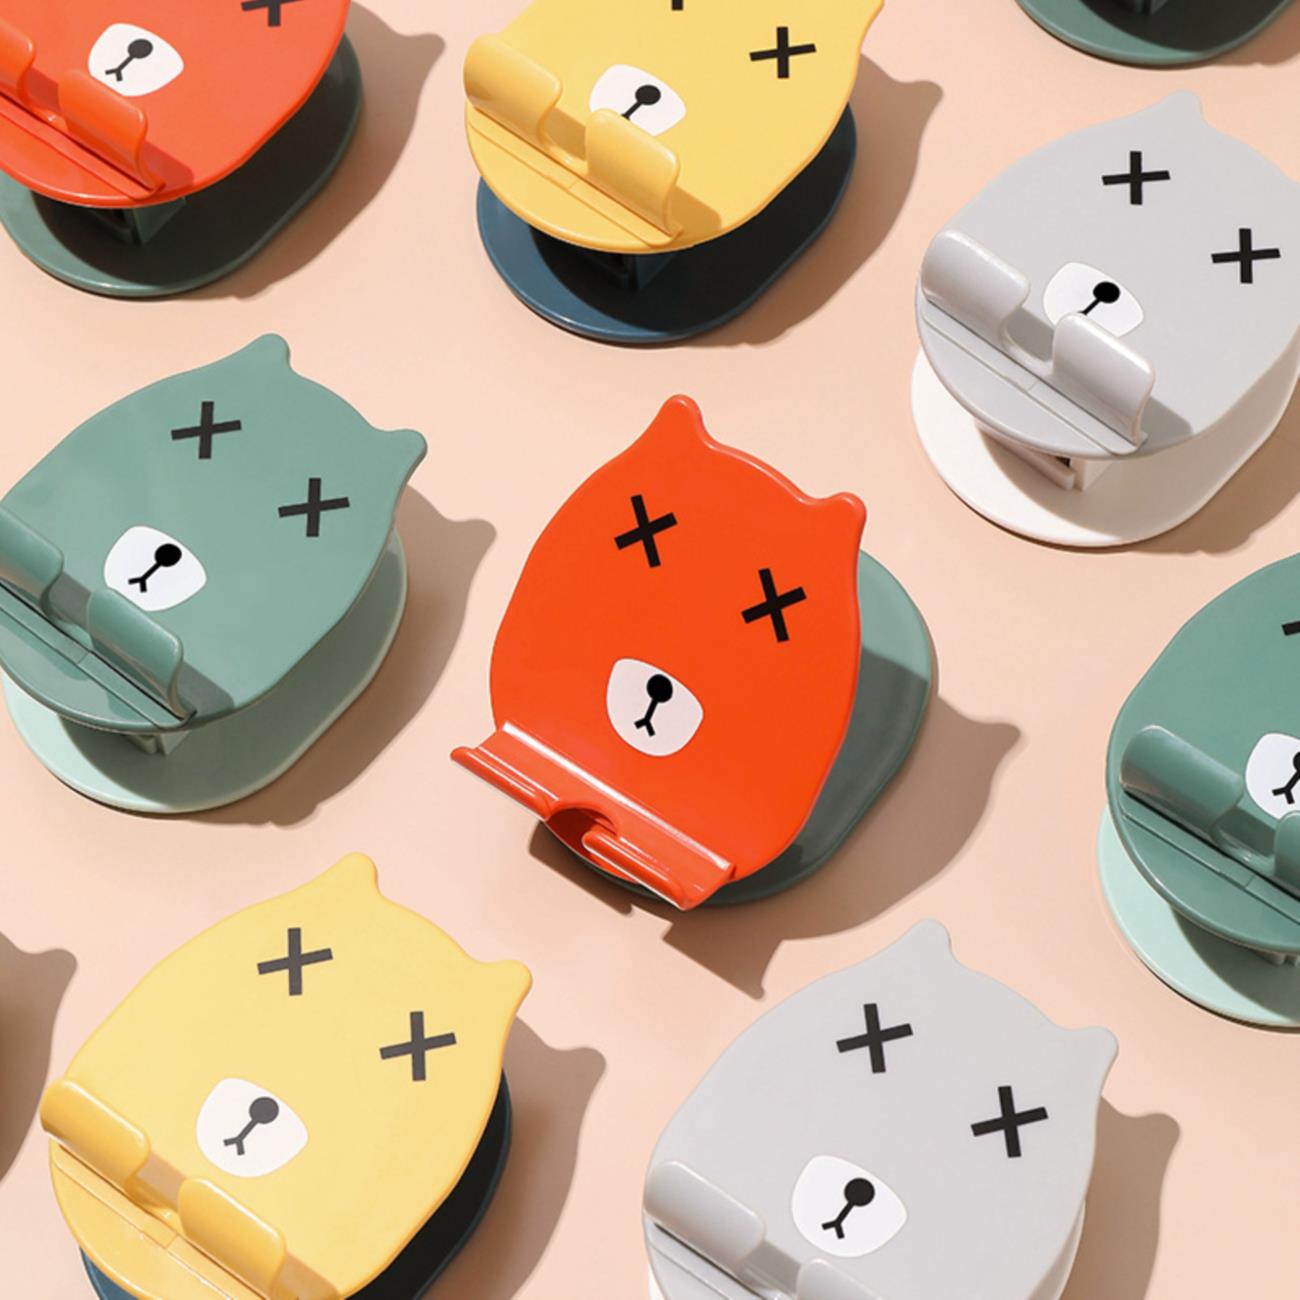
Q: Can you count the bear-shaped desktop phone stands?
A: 9